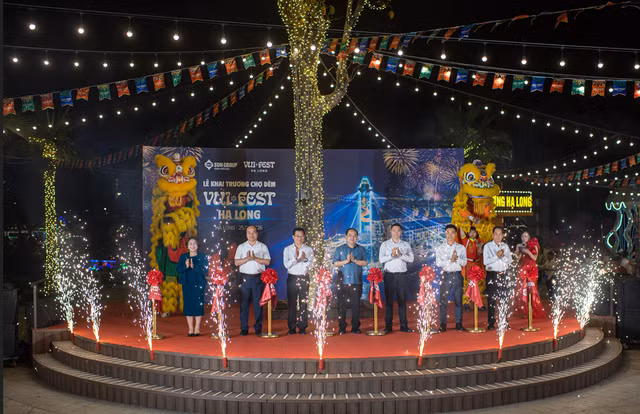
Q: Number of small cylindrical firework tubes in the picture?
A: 9